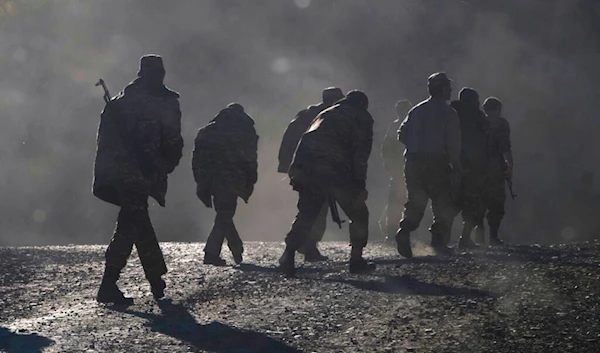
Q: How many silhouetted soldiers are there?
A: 8